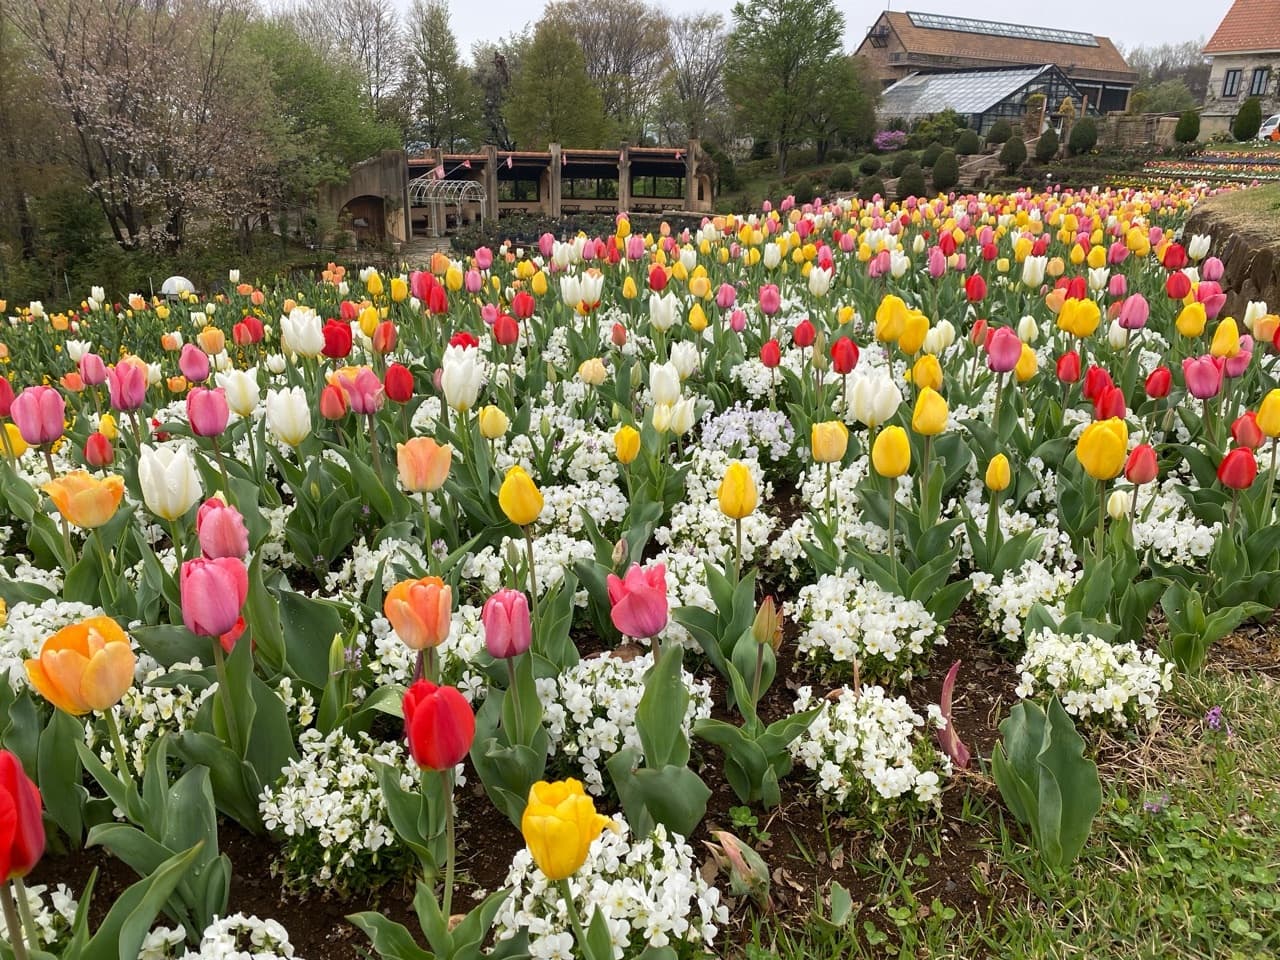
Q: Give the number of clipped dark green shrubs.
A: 15